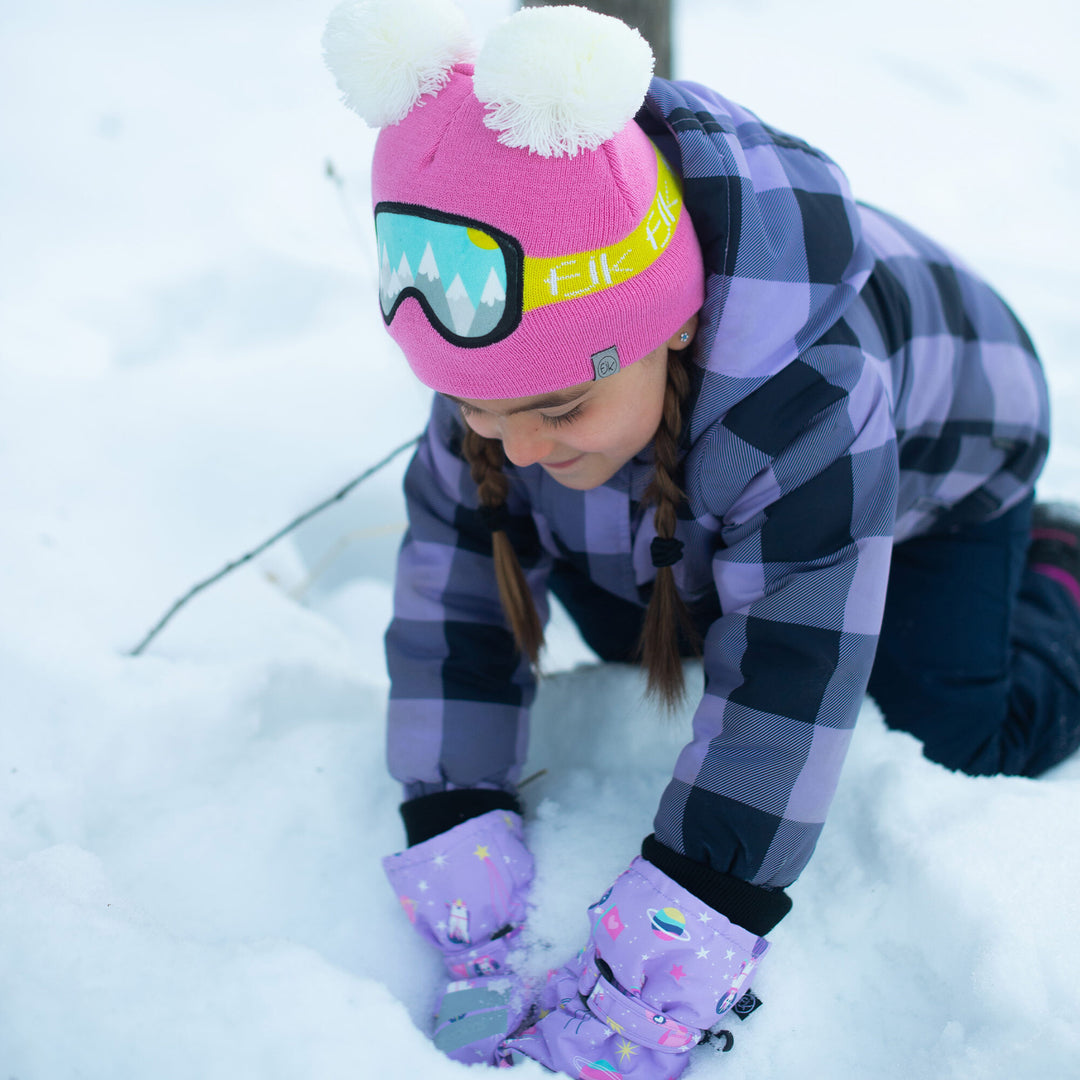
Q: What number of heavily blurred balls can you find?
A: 0